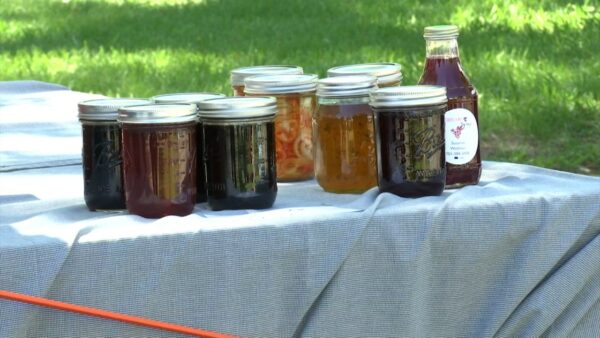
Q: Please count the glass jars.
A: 9